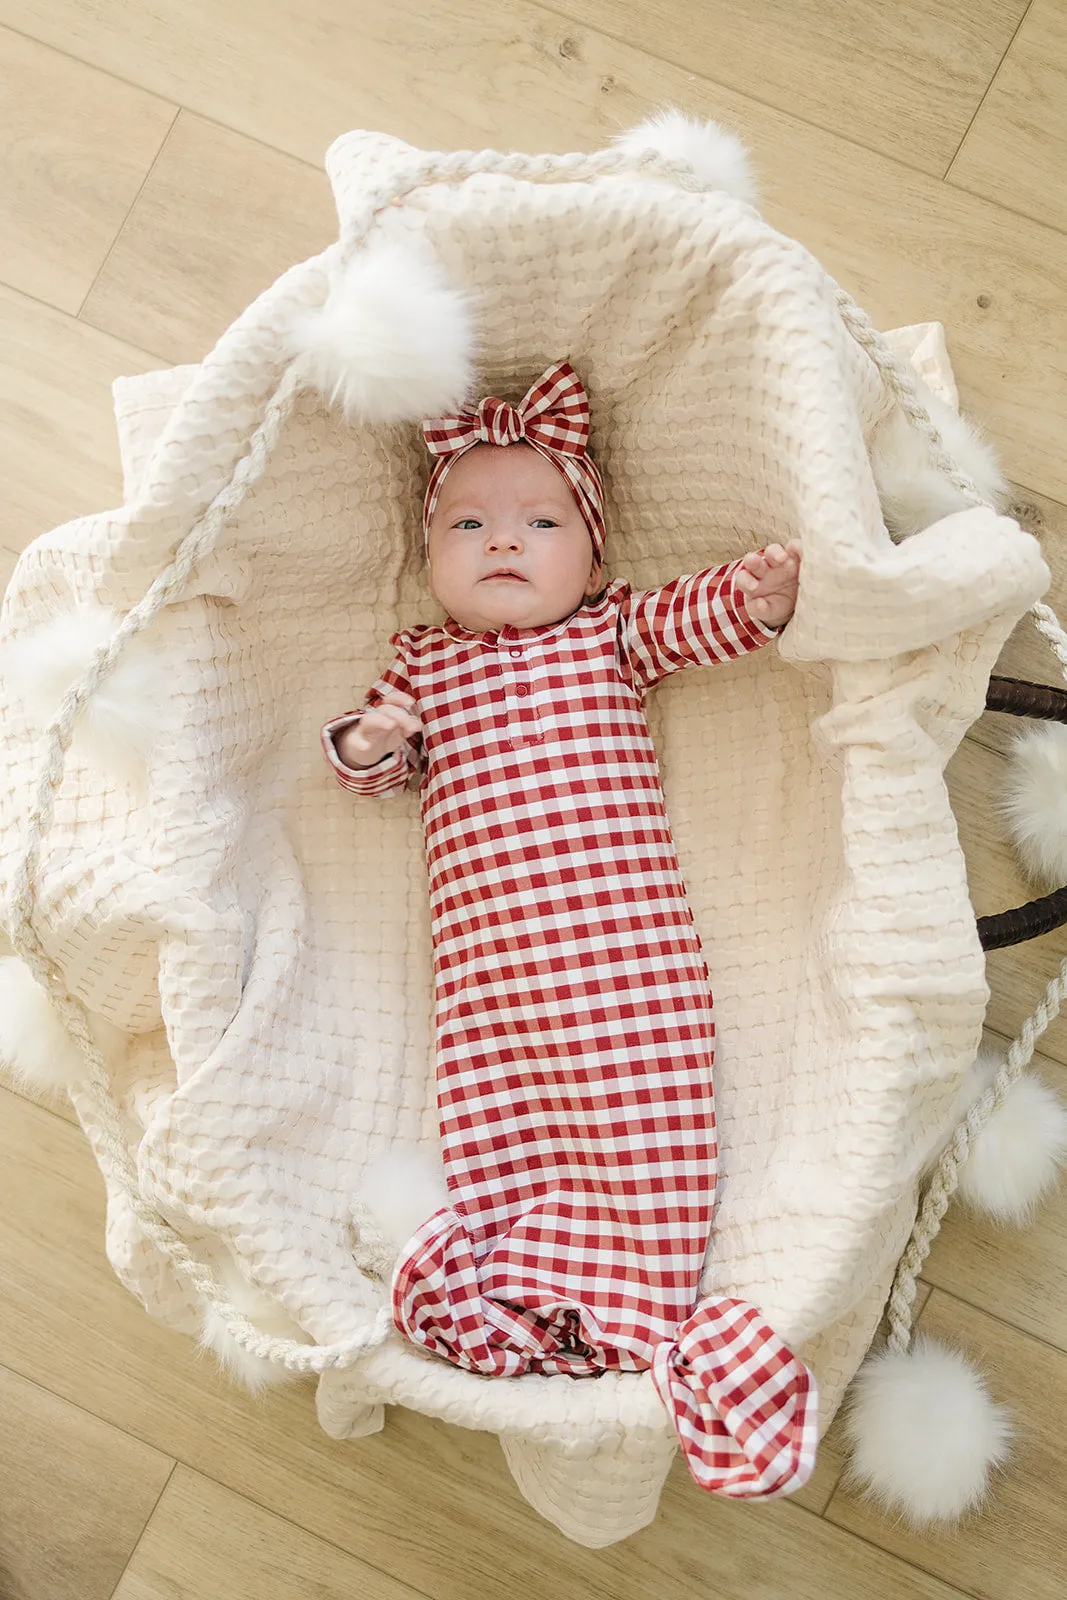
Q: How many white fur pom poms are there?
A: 10